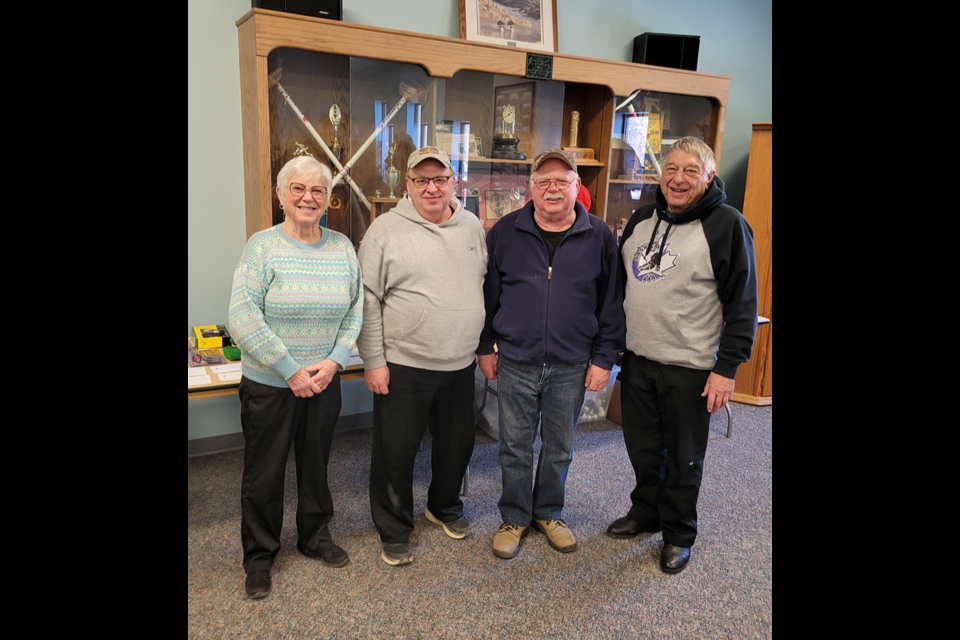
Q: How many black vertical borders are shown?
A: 2